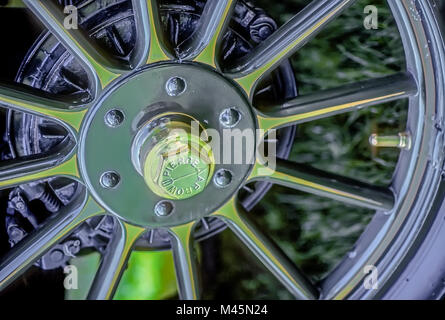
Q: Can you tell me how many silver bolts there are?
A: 6